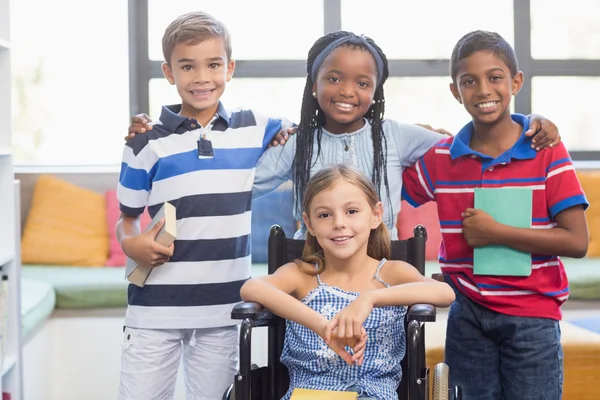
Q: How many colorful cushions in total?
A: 5